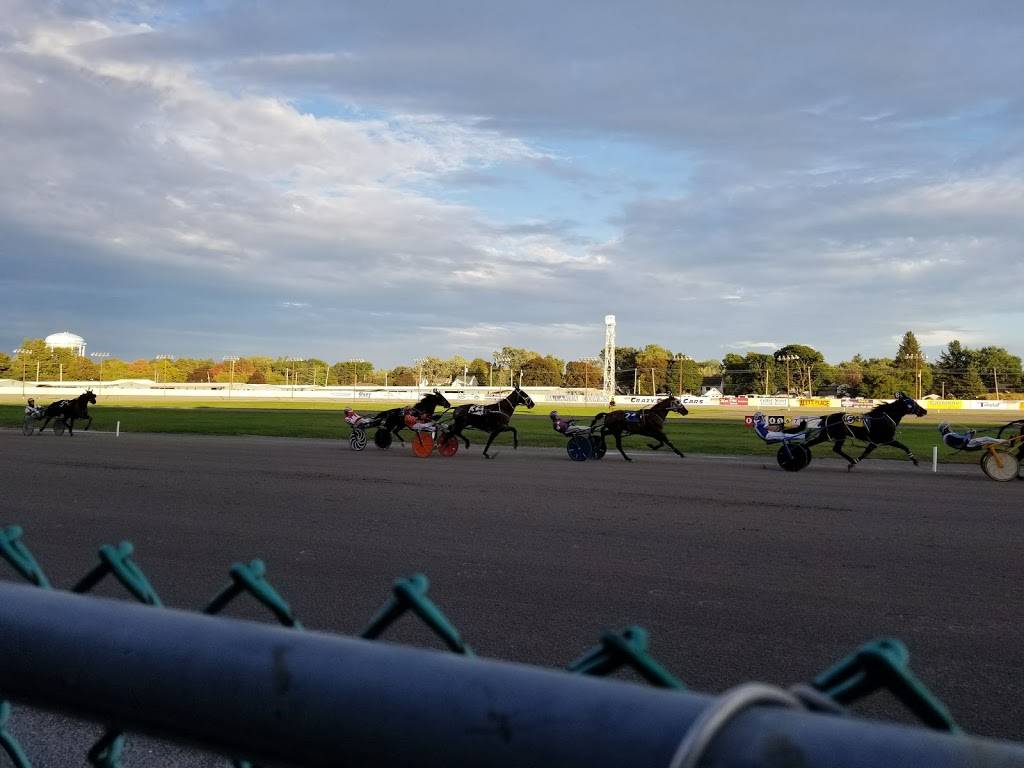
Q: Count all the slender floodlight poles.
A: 12